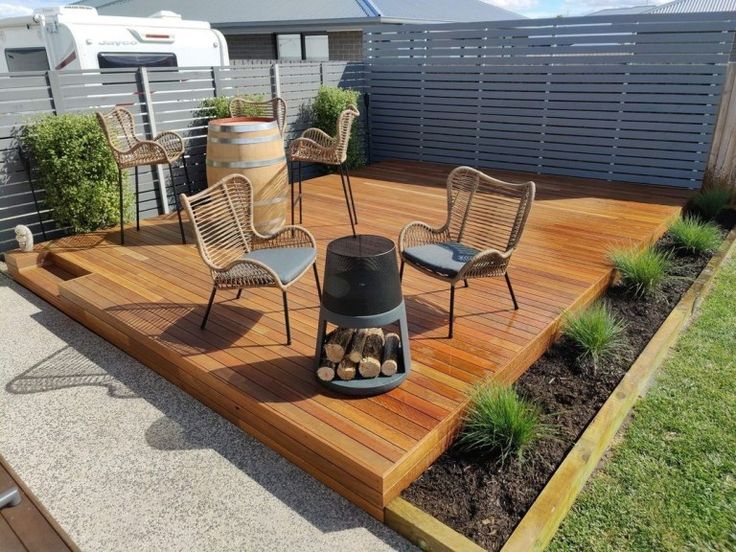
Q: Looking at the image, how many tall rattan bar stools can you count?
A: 3